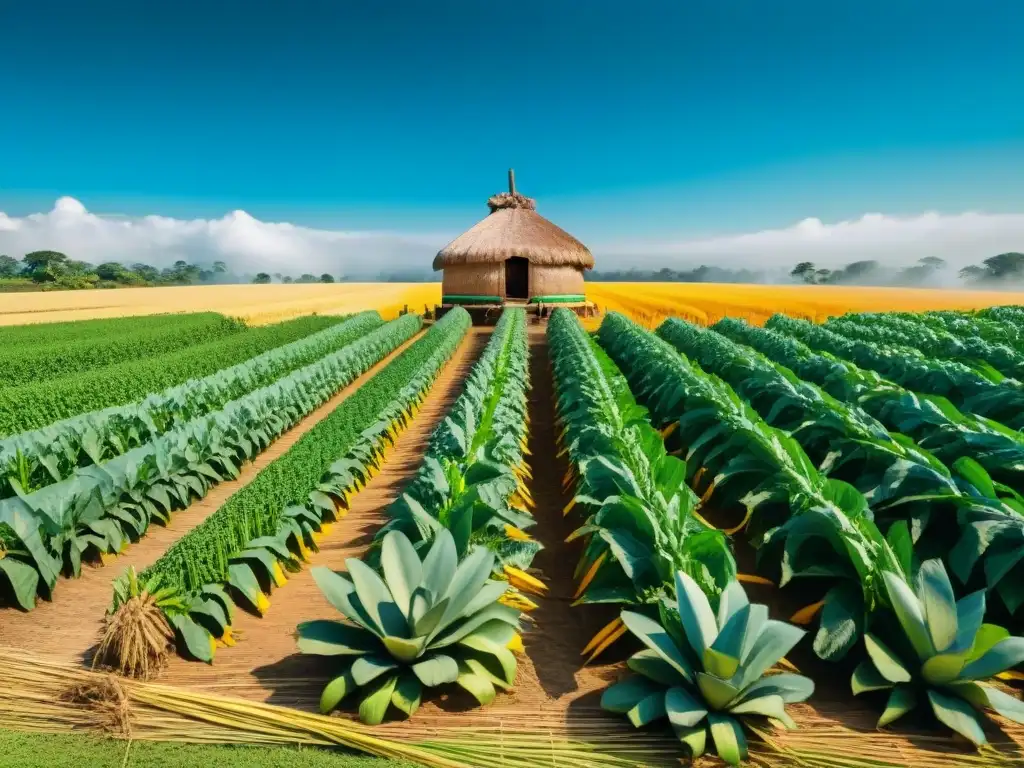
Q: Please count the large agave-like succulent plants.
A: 3